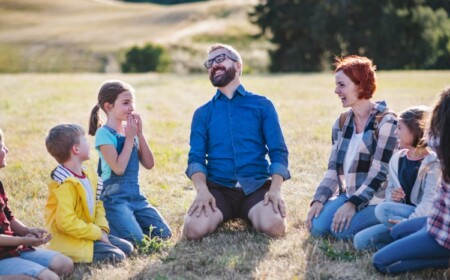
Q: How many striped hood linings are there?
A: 1